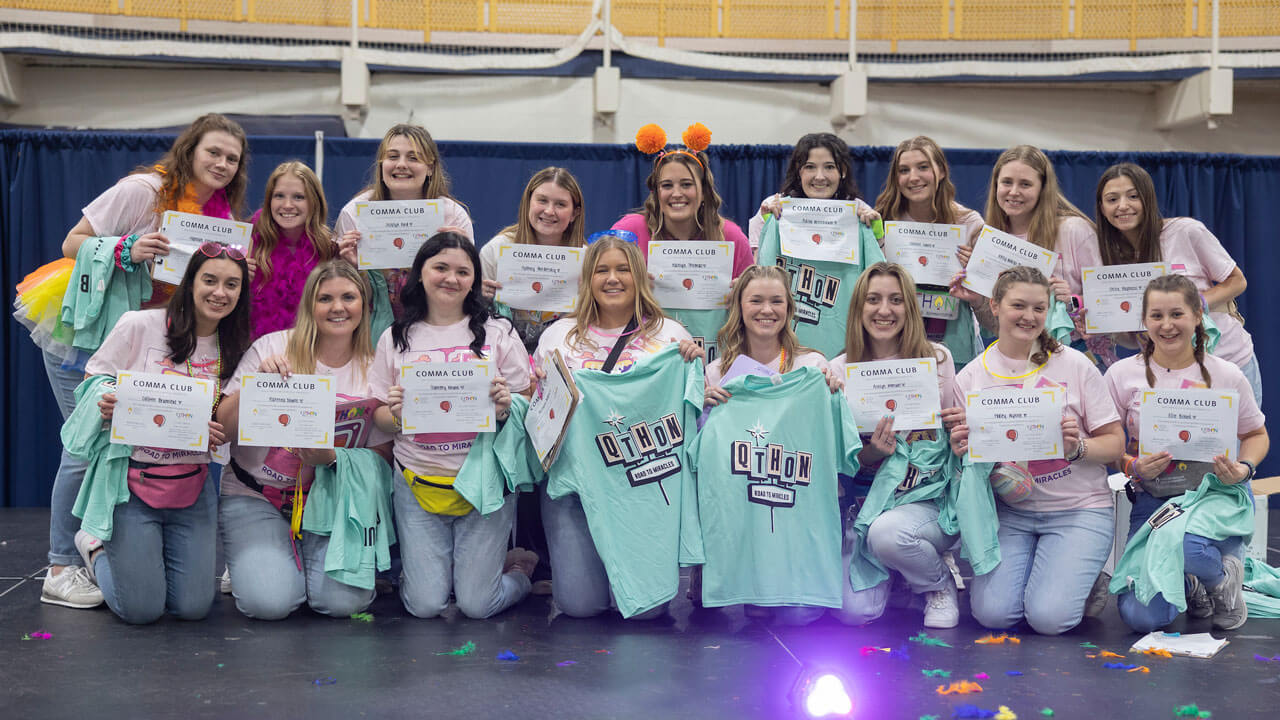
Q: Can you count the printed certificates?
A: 15